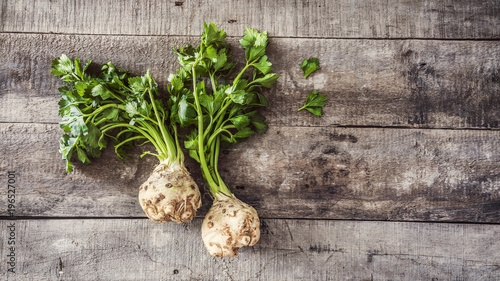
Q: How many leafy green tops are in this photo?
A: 2